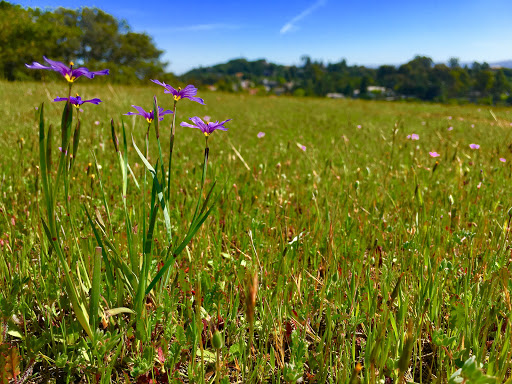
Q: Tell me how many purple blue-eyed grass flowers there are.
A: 5